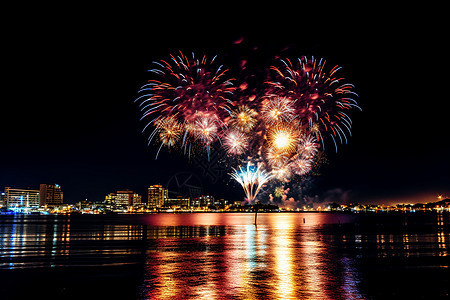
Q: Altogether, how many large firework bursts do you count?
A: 2